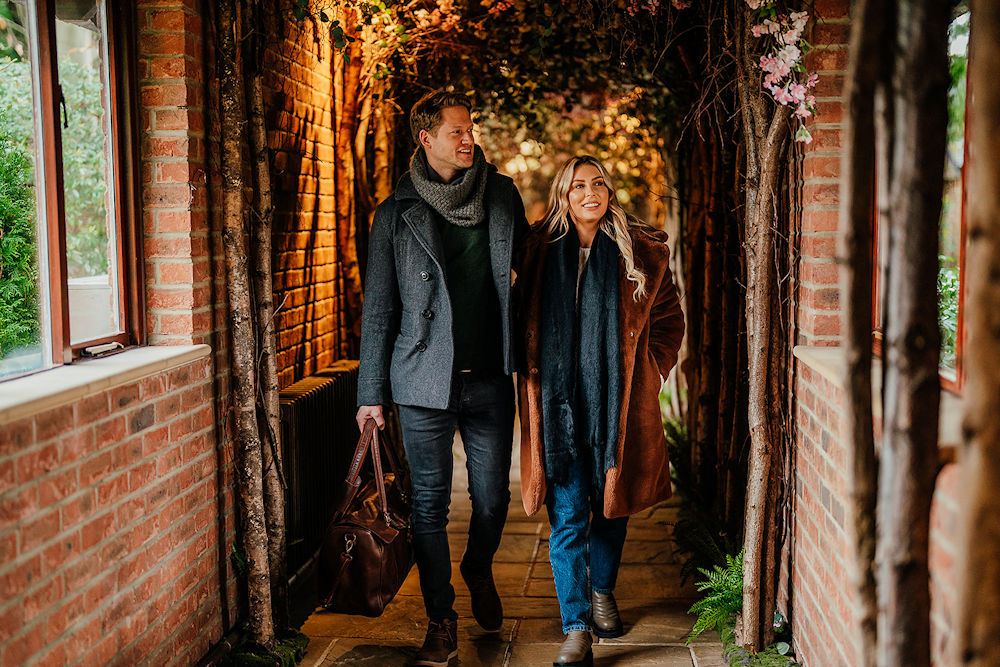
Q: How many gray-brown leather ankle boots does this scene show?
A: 2